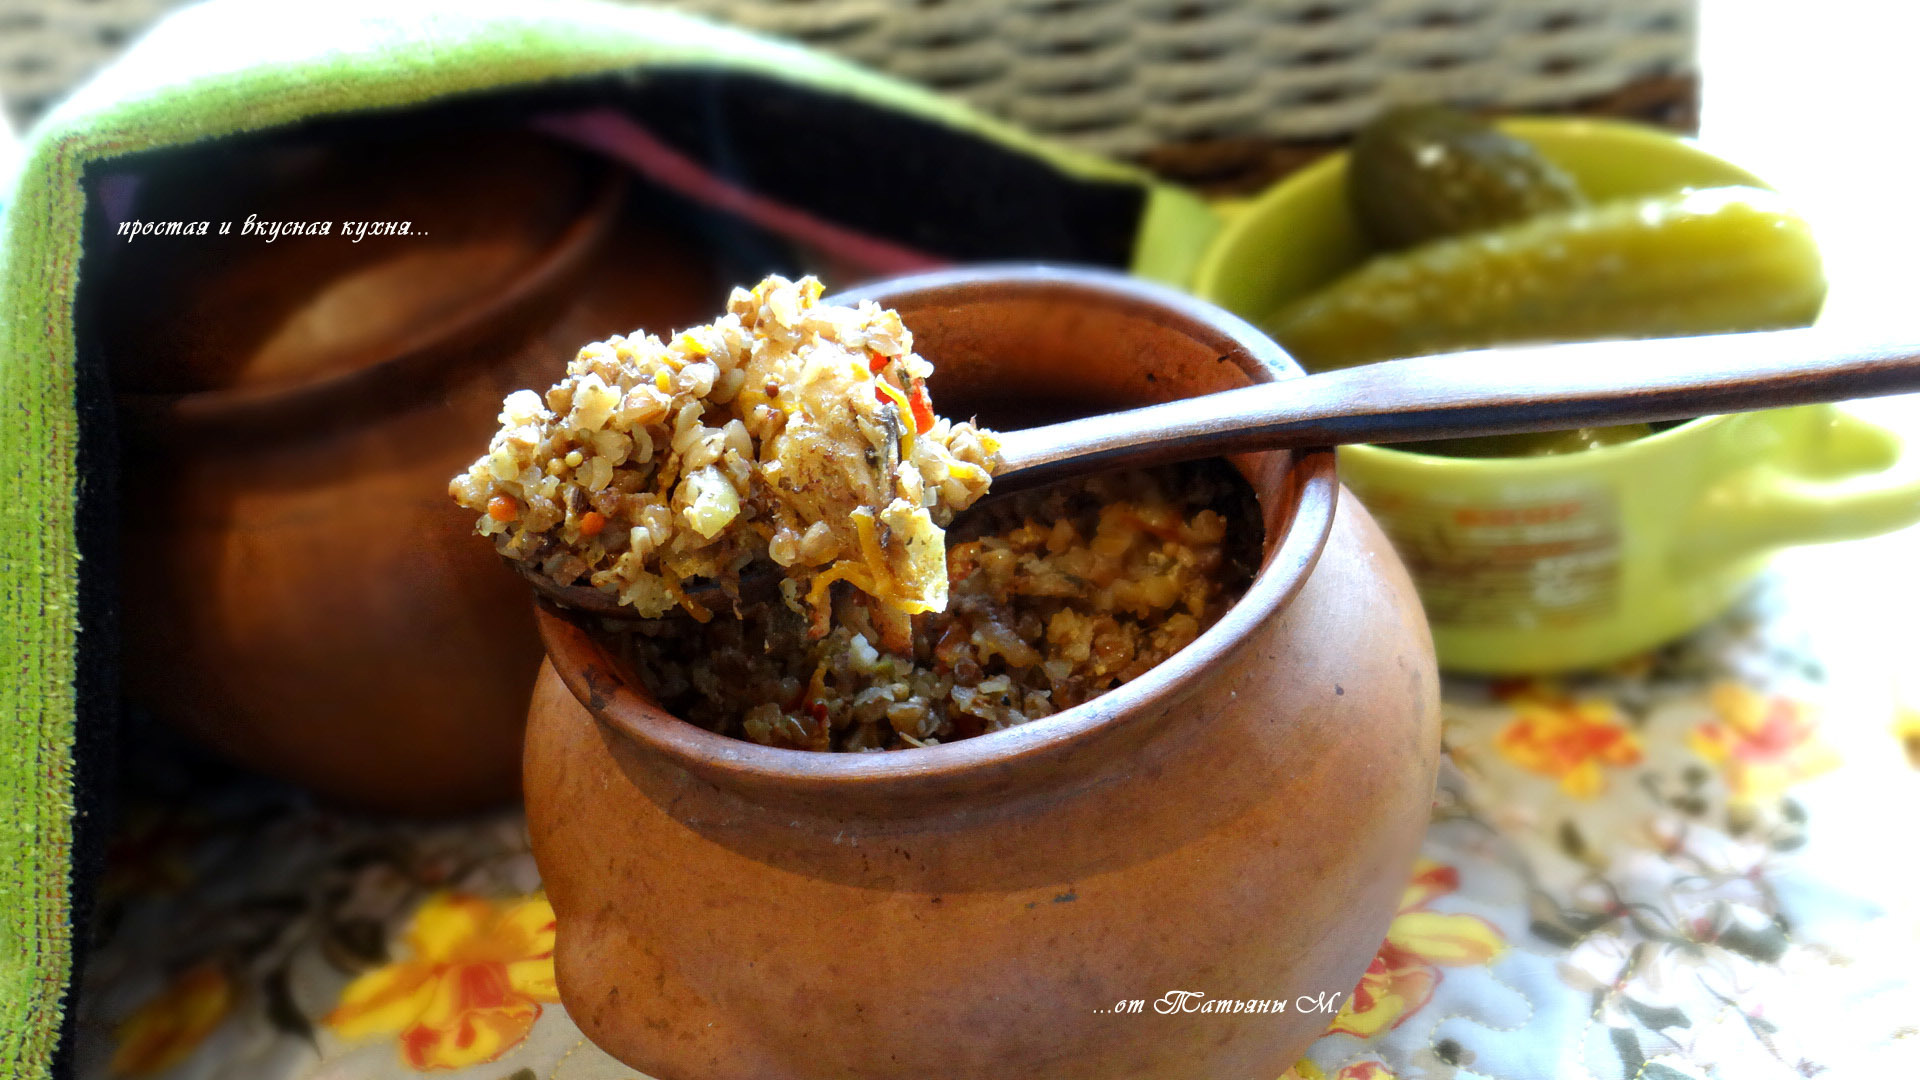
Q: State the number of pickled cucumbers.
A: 2